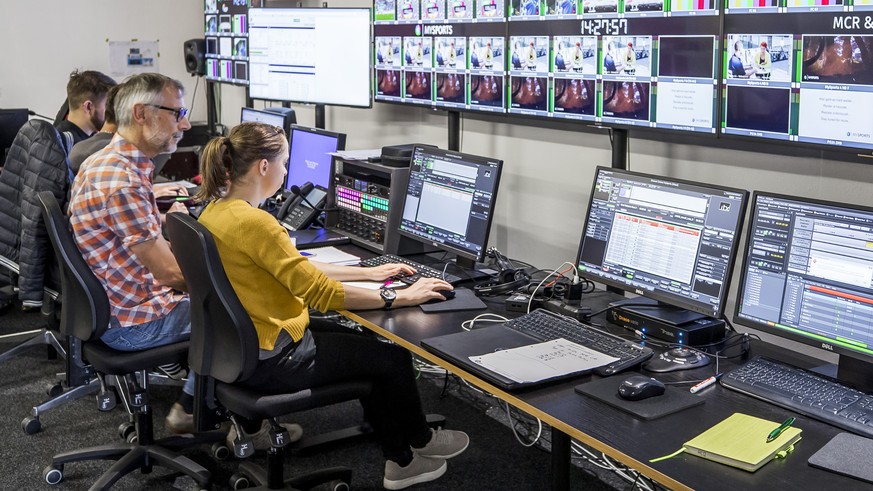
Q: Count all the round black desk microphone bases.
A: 0